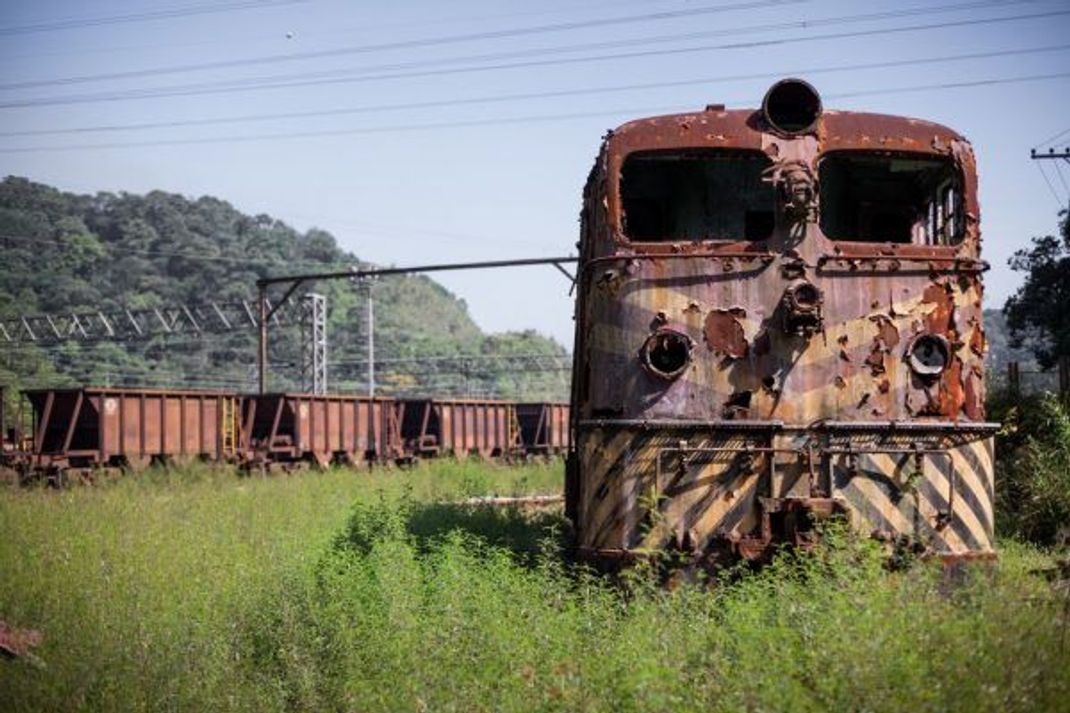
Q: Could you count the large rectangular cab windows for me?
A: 2